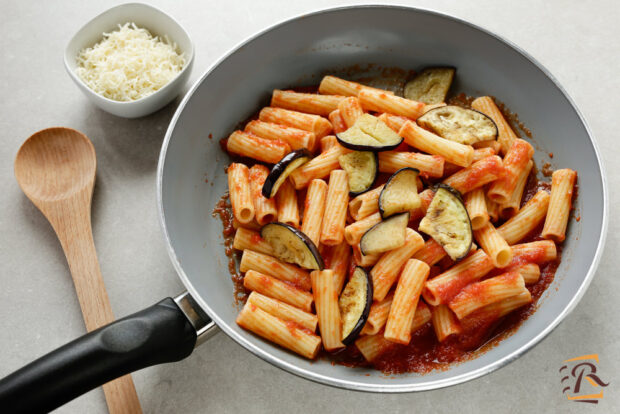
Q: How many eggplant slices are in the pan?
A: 10